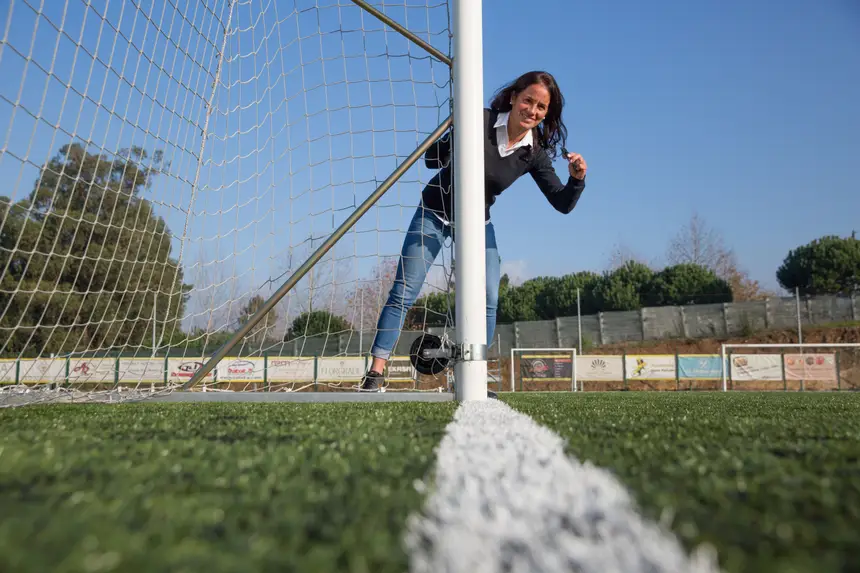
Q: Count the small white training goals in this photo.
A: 2